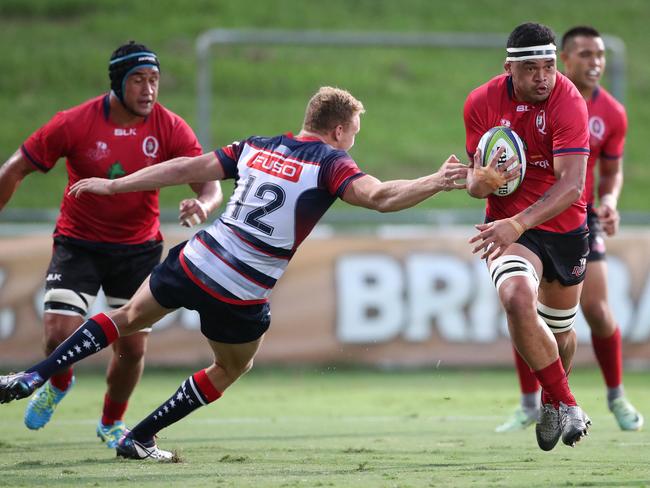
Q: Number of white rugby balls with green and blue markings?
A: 1